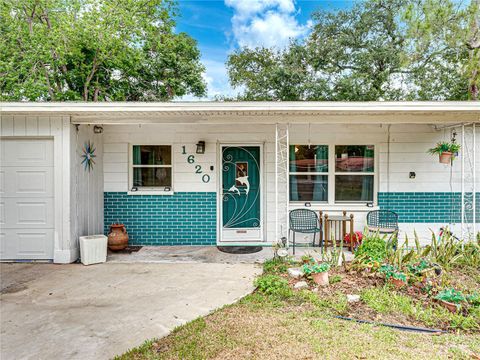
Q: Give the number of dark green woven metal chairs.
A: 2